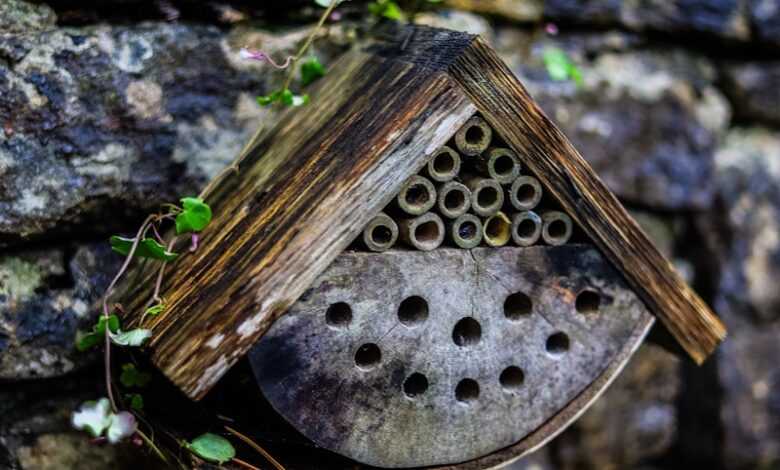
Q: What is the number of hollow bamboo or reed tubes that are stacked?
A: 13